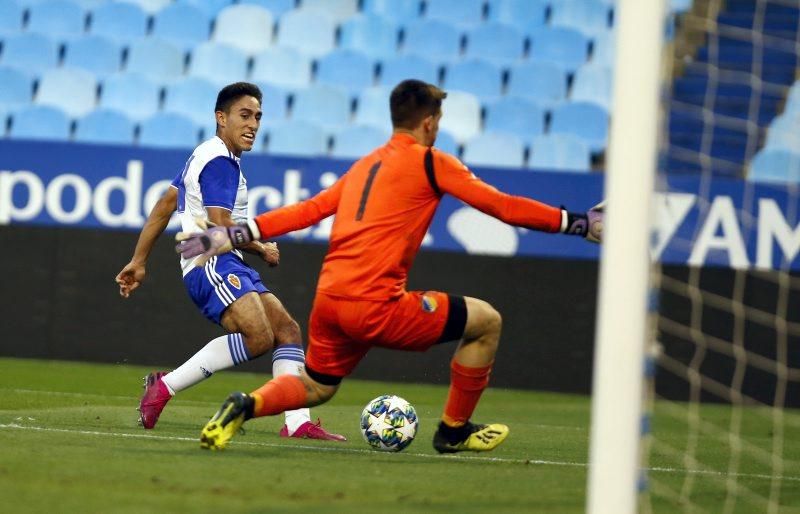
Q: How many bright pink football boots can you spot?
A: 2